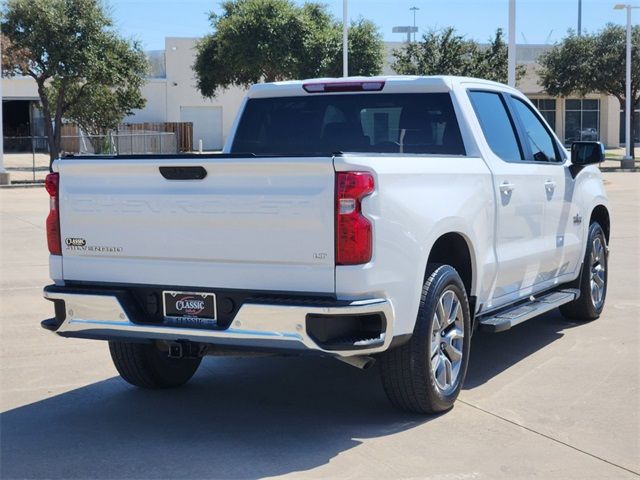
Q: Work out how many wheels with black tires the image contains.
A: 3